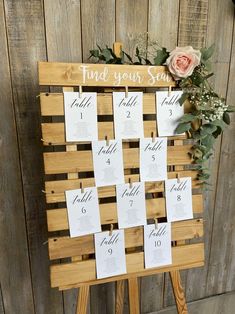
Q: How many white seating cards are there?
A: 10